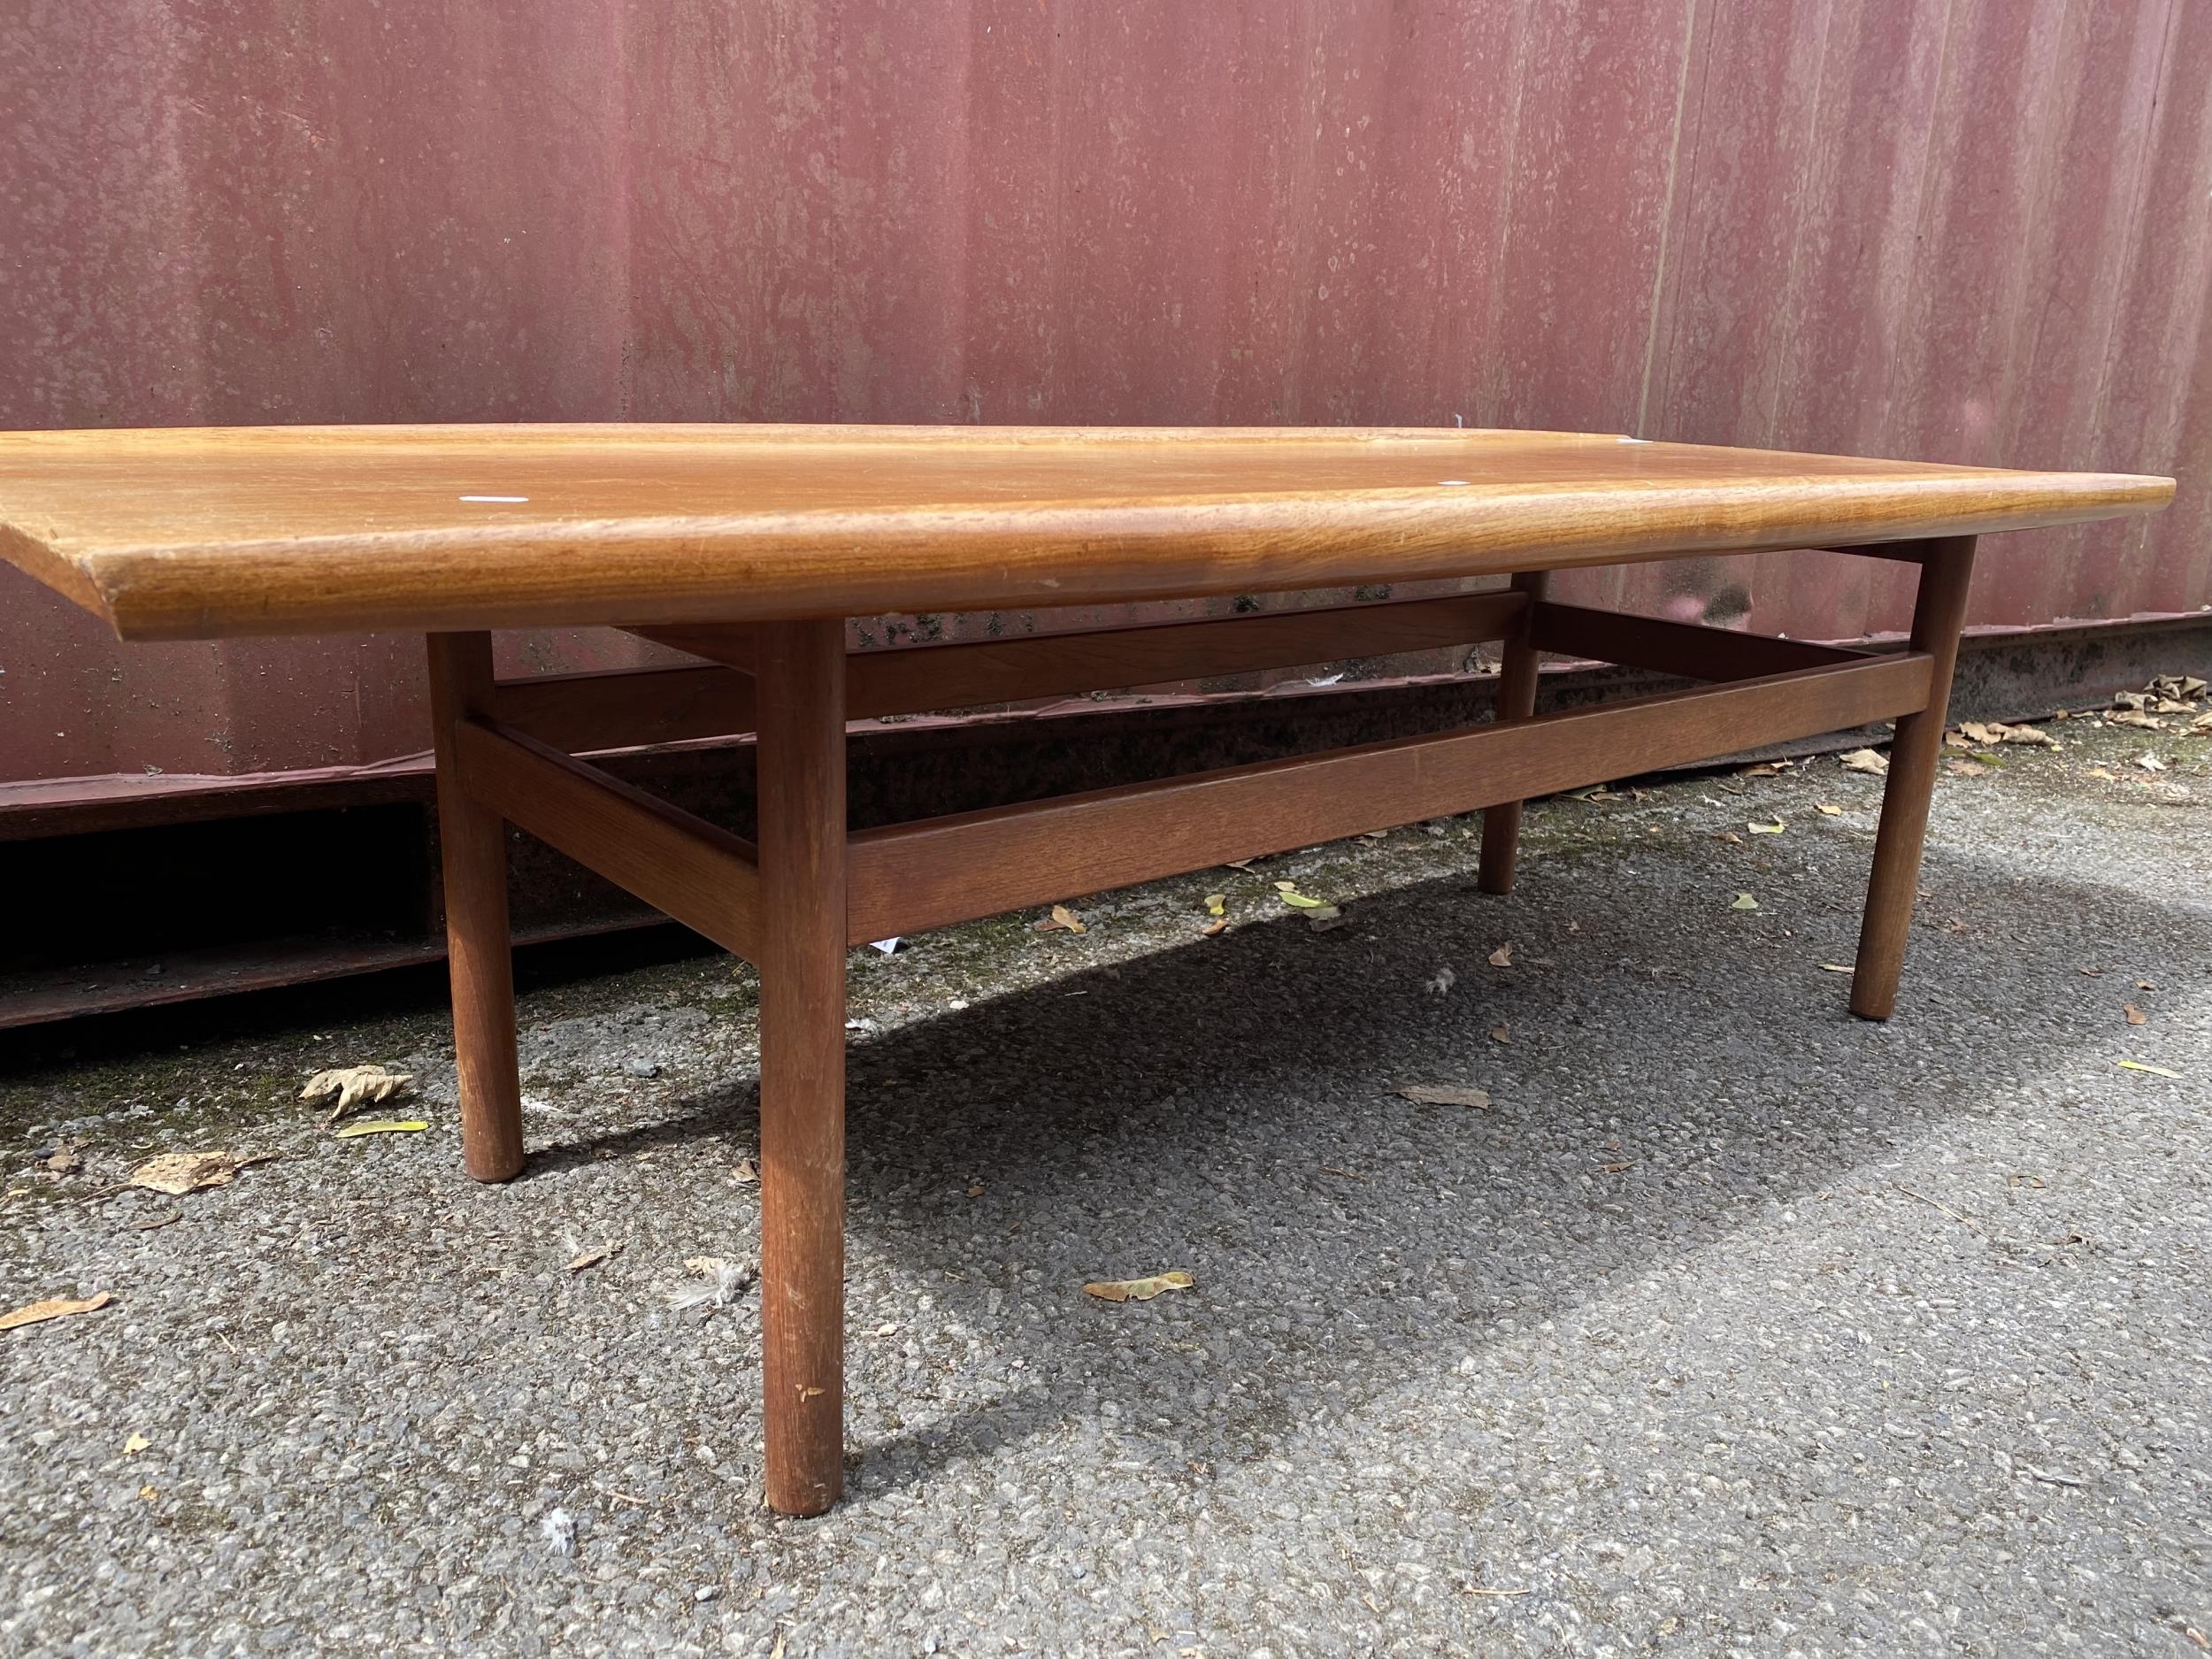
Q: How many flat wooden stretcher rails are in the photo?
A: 4